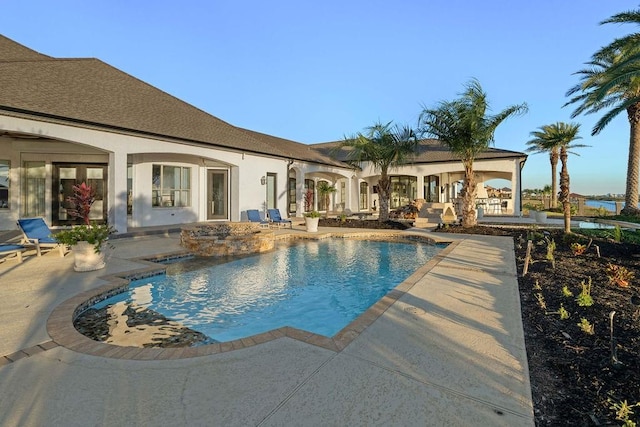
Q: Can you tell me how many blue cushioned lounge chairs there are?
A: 4